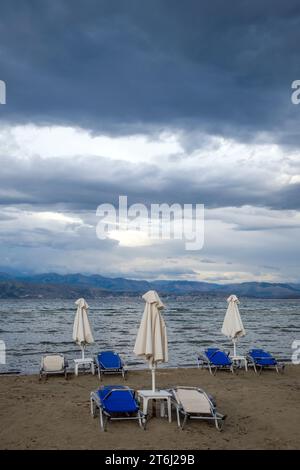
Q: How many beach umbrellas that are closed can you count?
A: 3